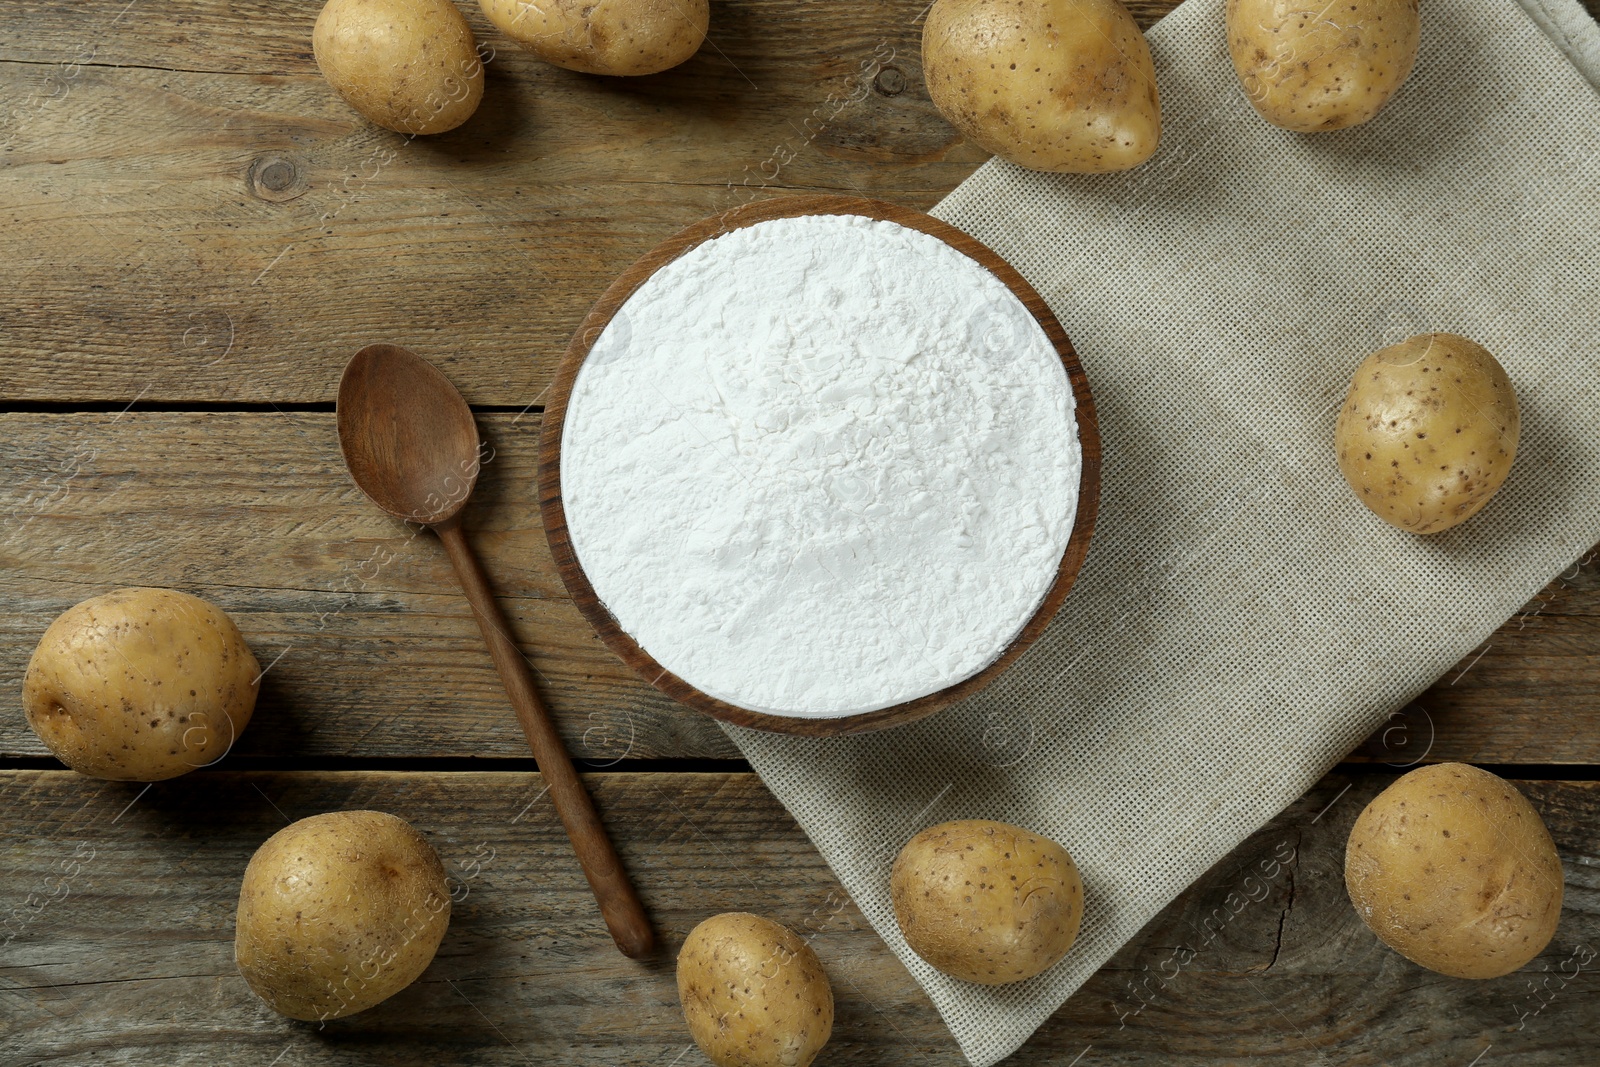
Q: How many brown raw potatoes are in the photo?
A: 10